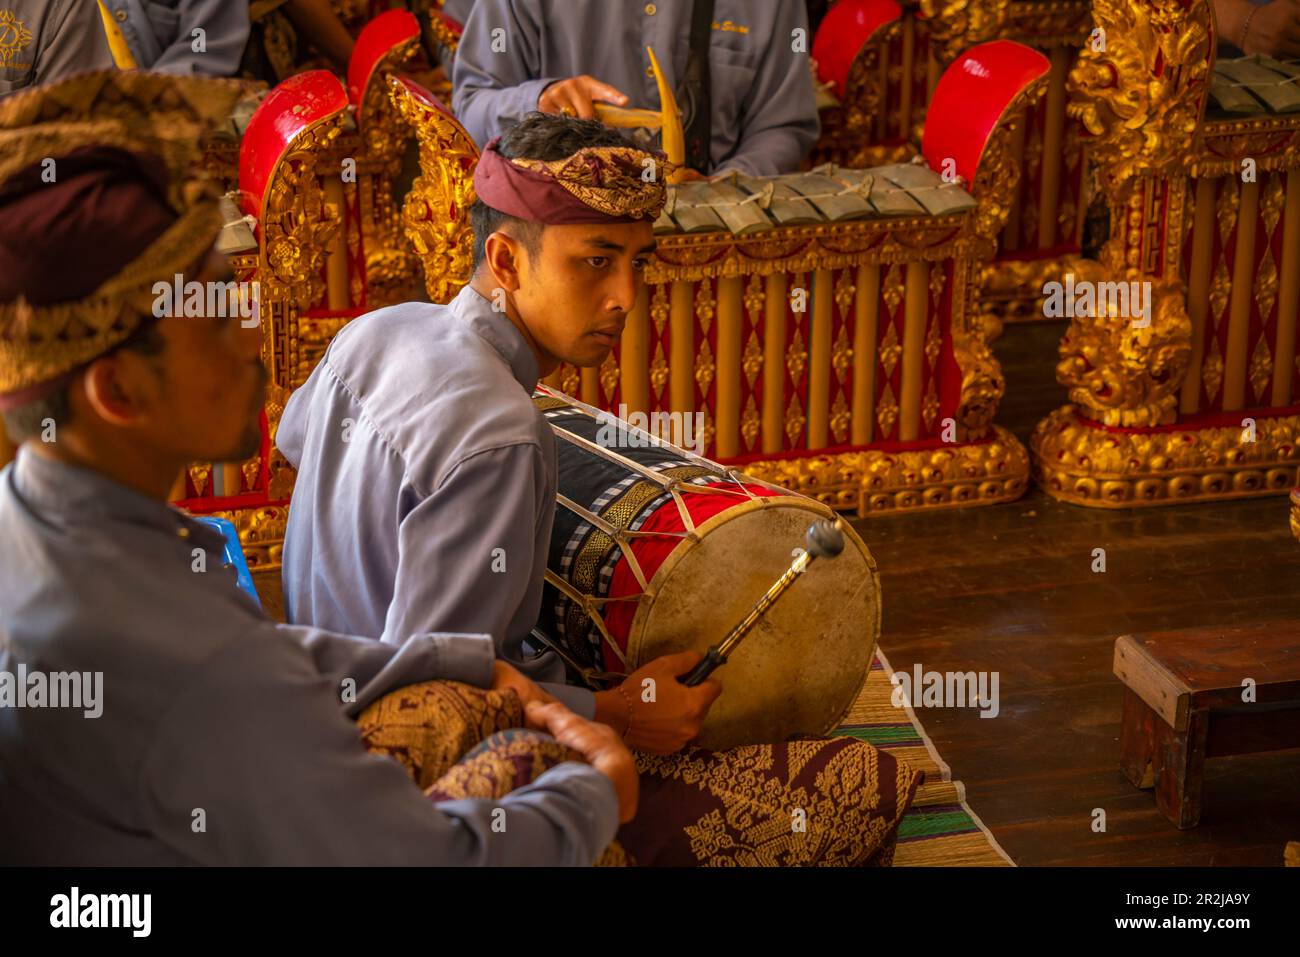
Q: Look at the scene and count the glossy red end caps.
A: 4